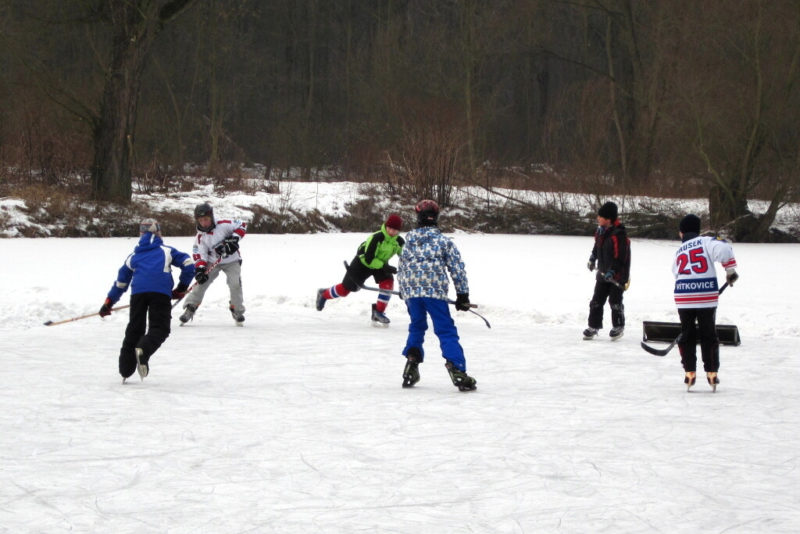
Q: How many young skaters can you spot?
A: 6